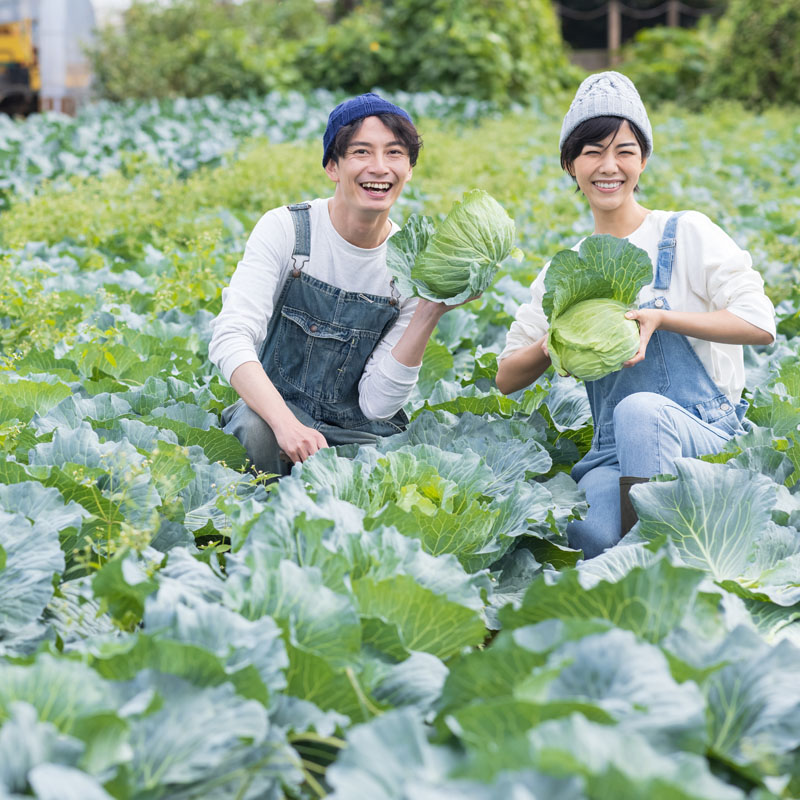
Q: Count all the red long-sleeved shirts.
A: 0